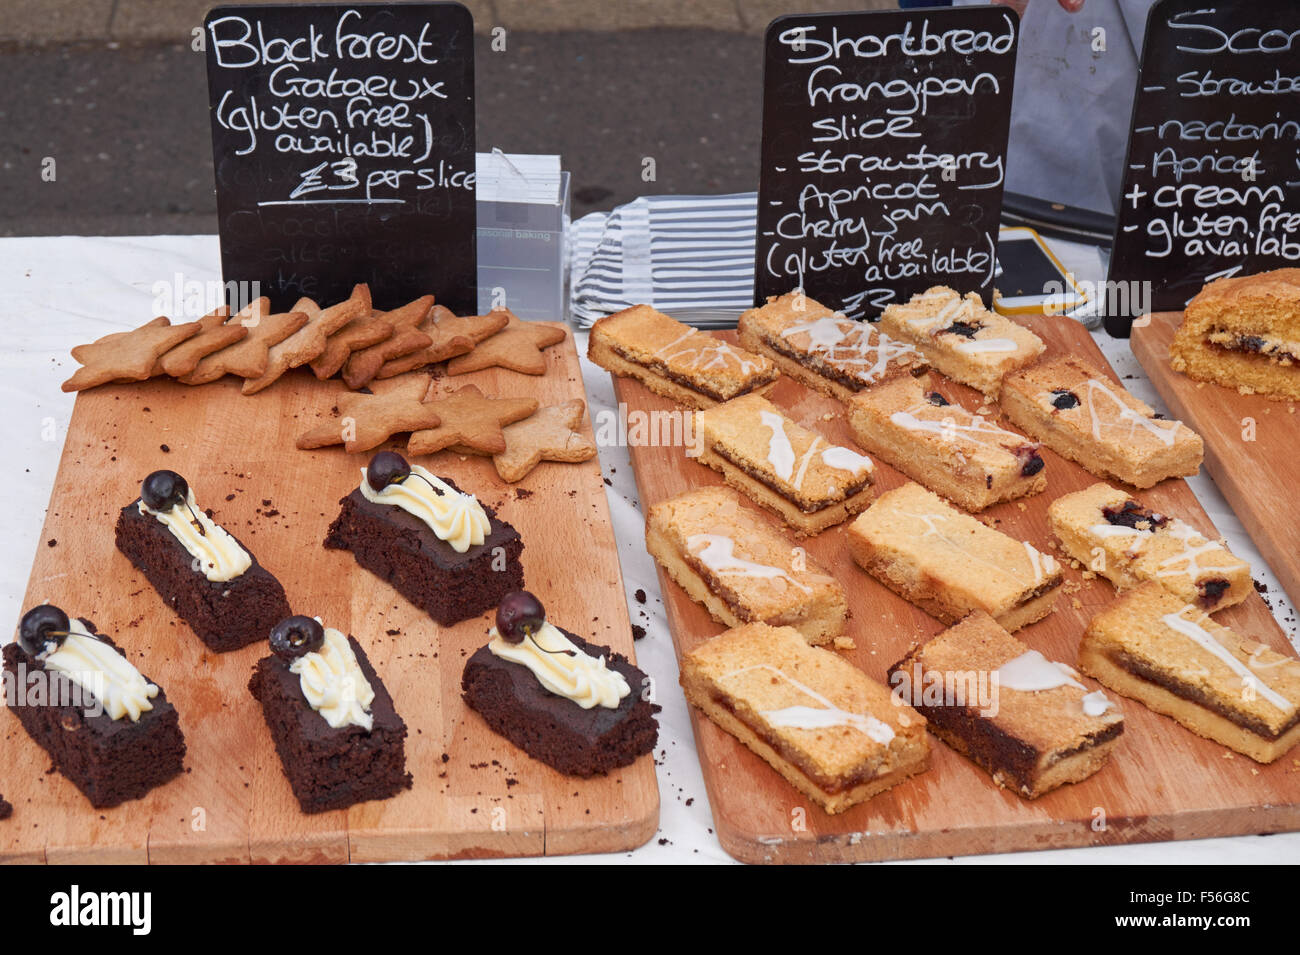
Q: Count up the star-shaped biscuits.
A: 11